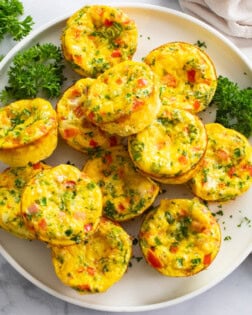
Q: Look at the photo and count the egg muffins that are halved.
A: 0